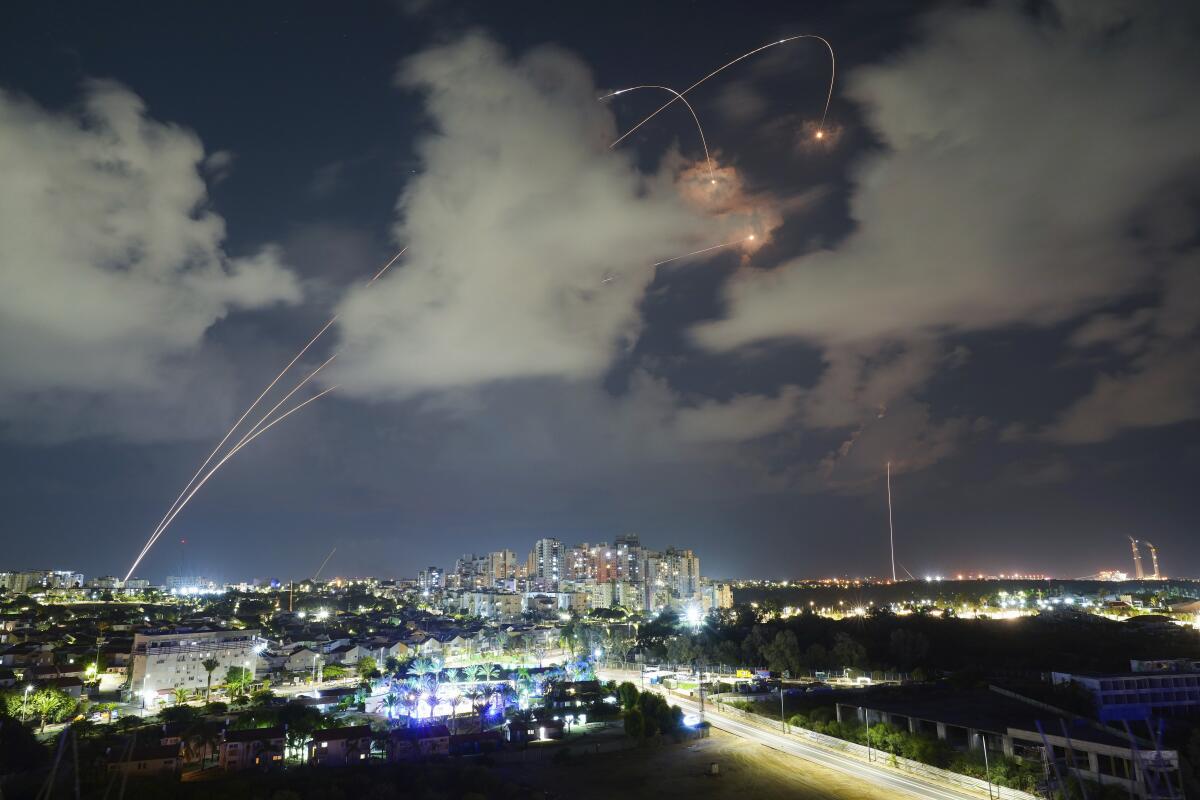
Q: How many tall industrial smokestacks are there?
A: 2